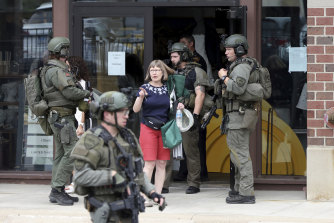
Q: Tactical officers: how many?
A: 4